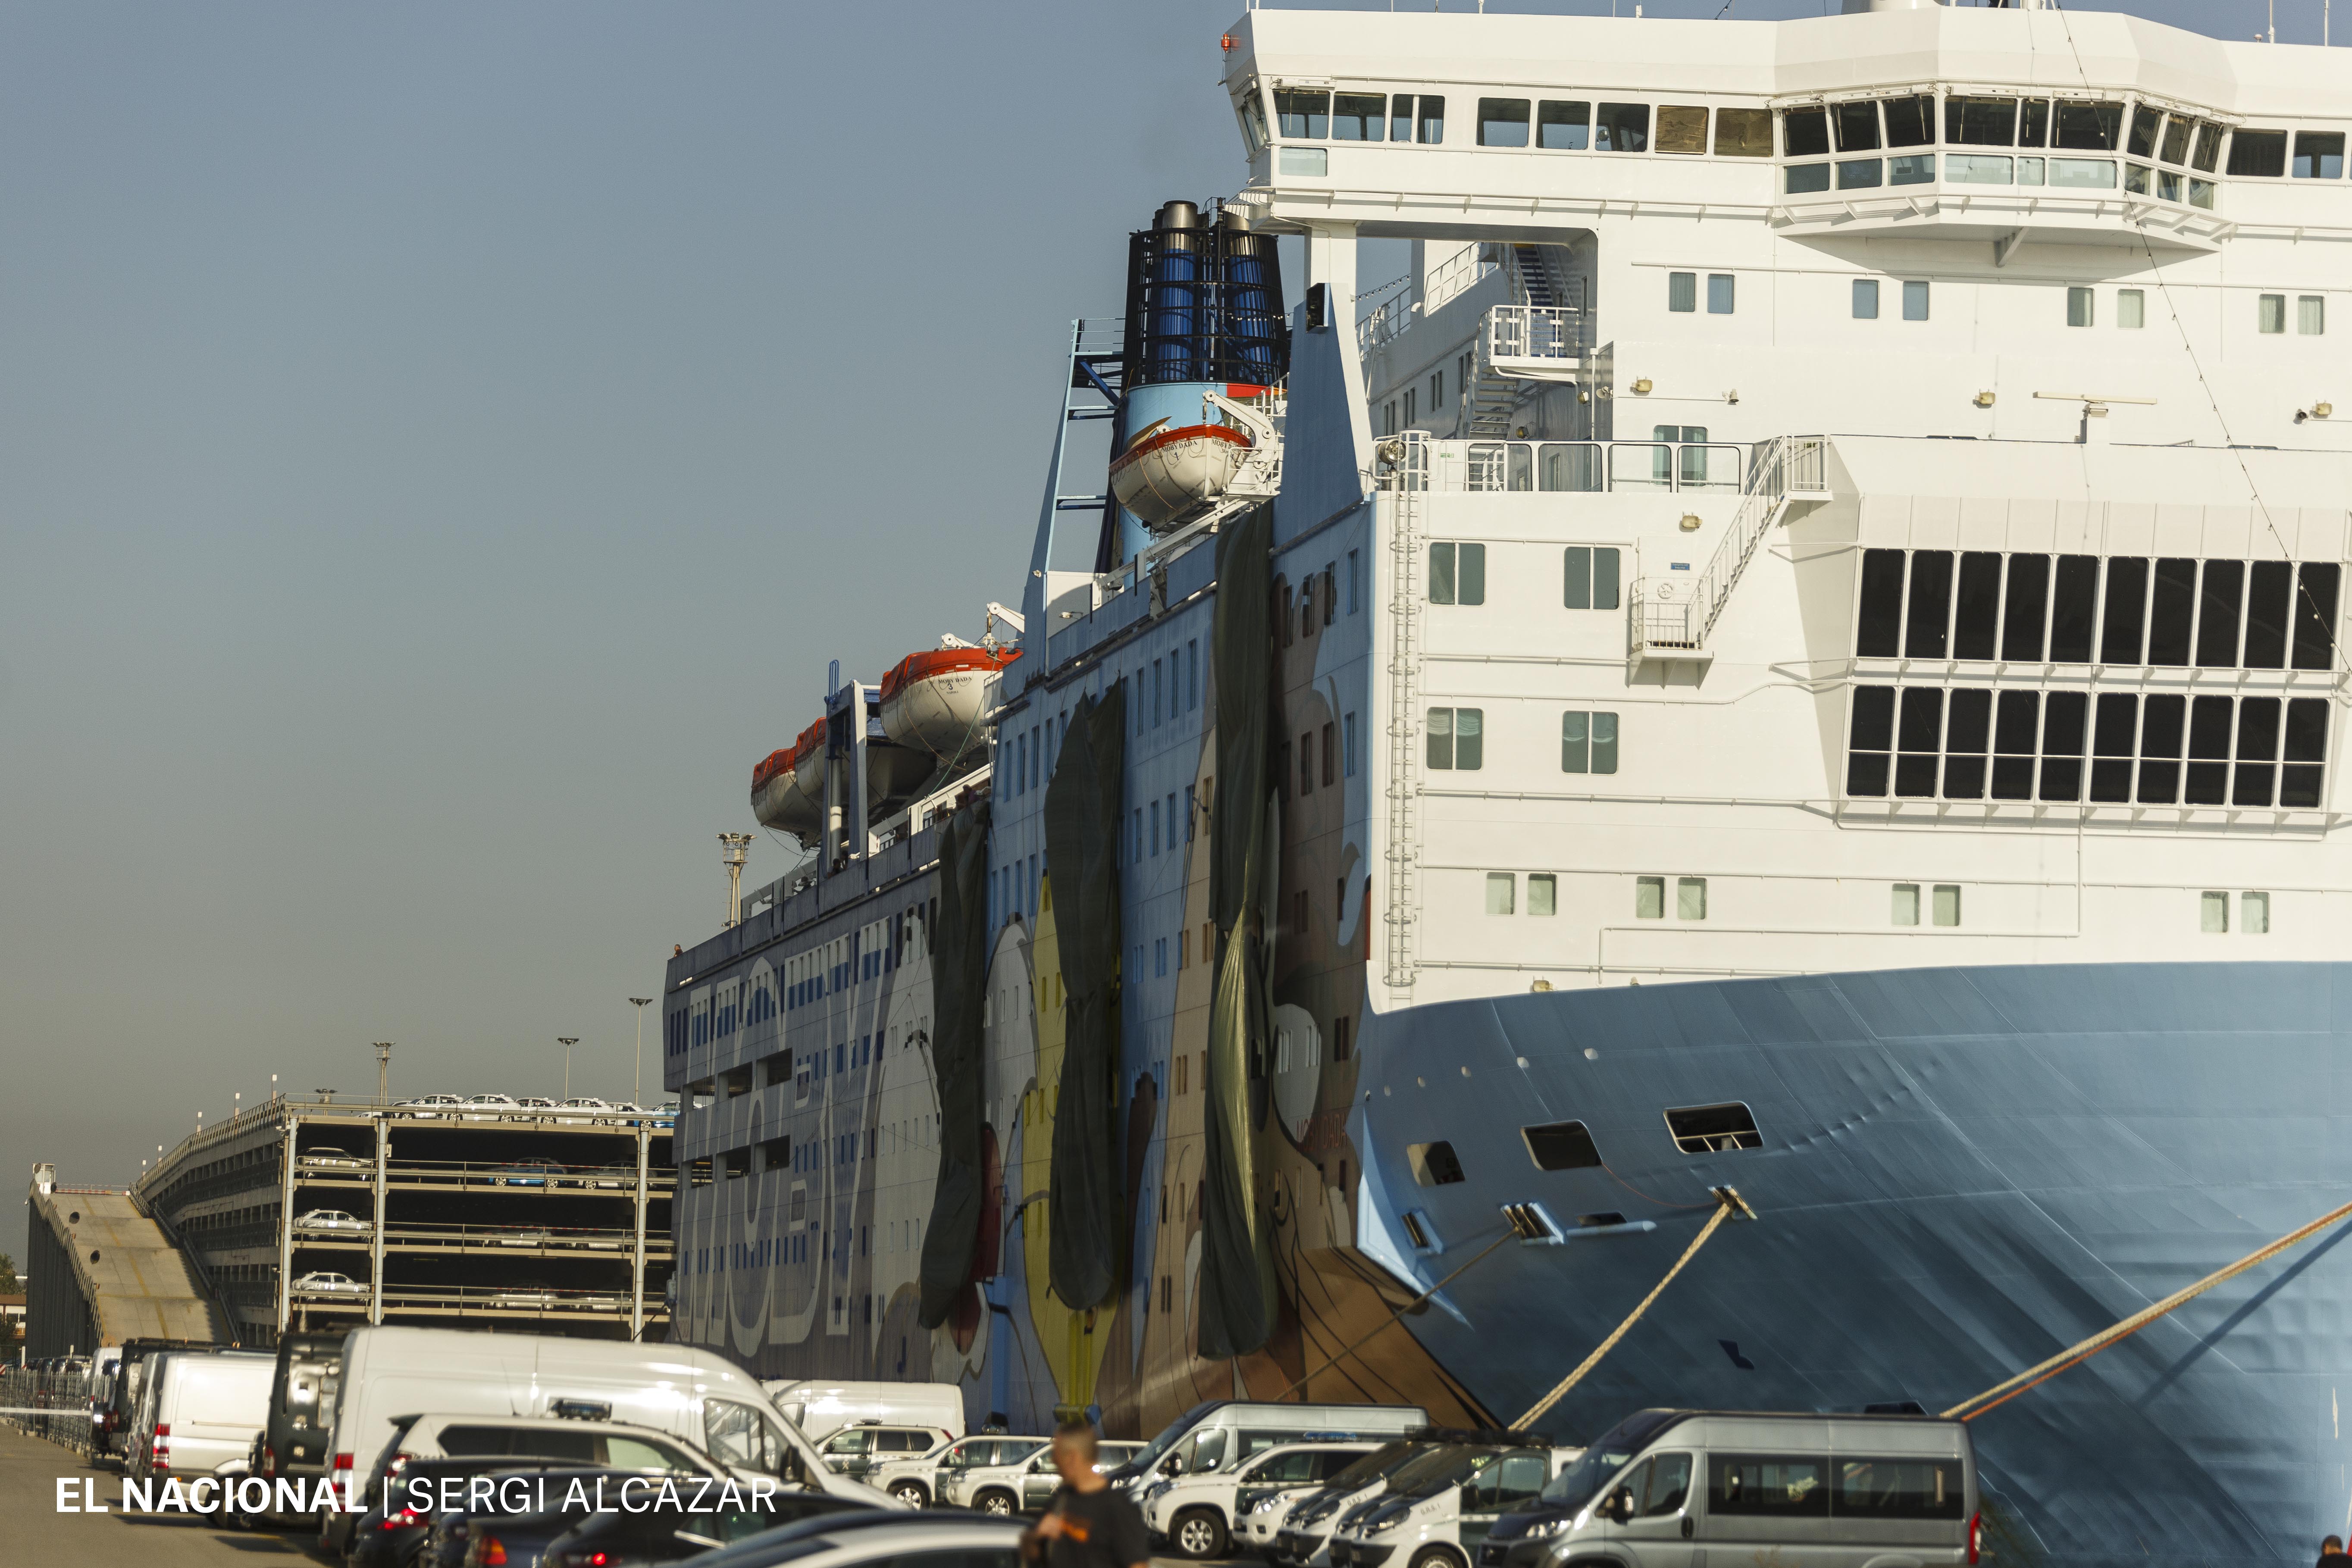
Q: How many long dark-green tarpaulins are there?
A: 3